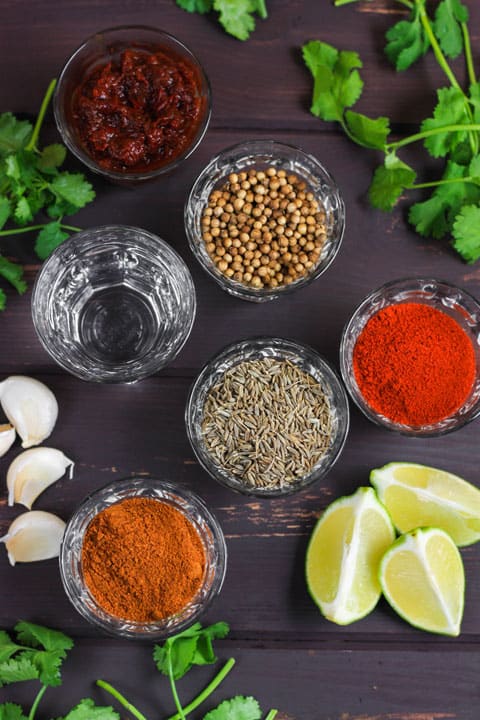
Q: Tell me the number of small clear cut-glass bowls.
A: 6